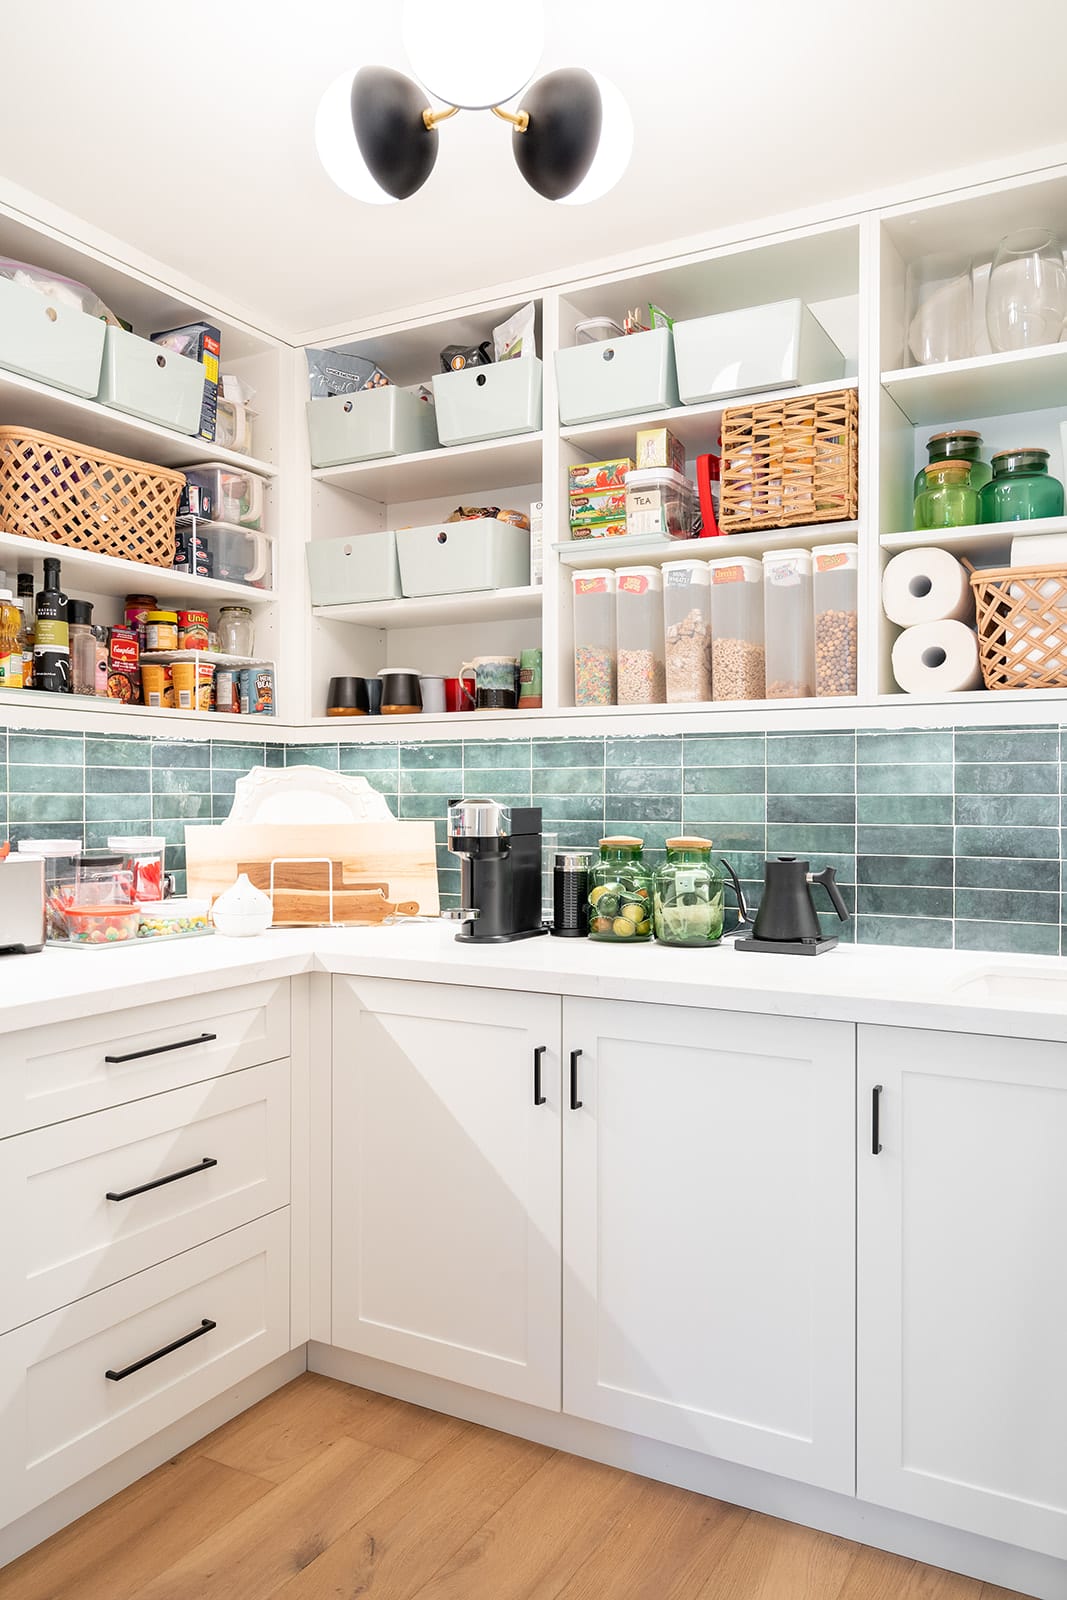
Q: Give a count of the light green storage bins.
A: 8